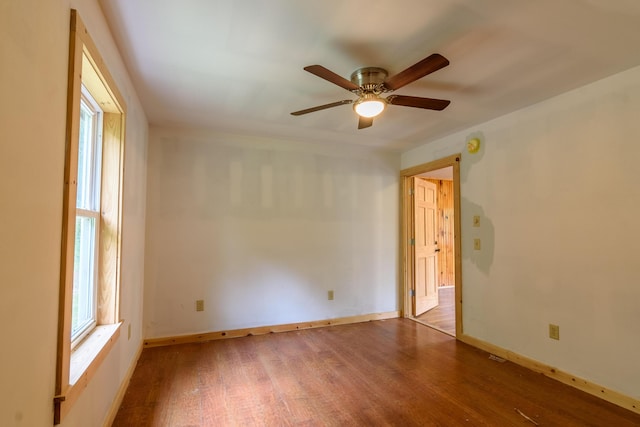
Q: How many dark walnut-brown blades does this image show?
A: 5